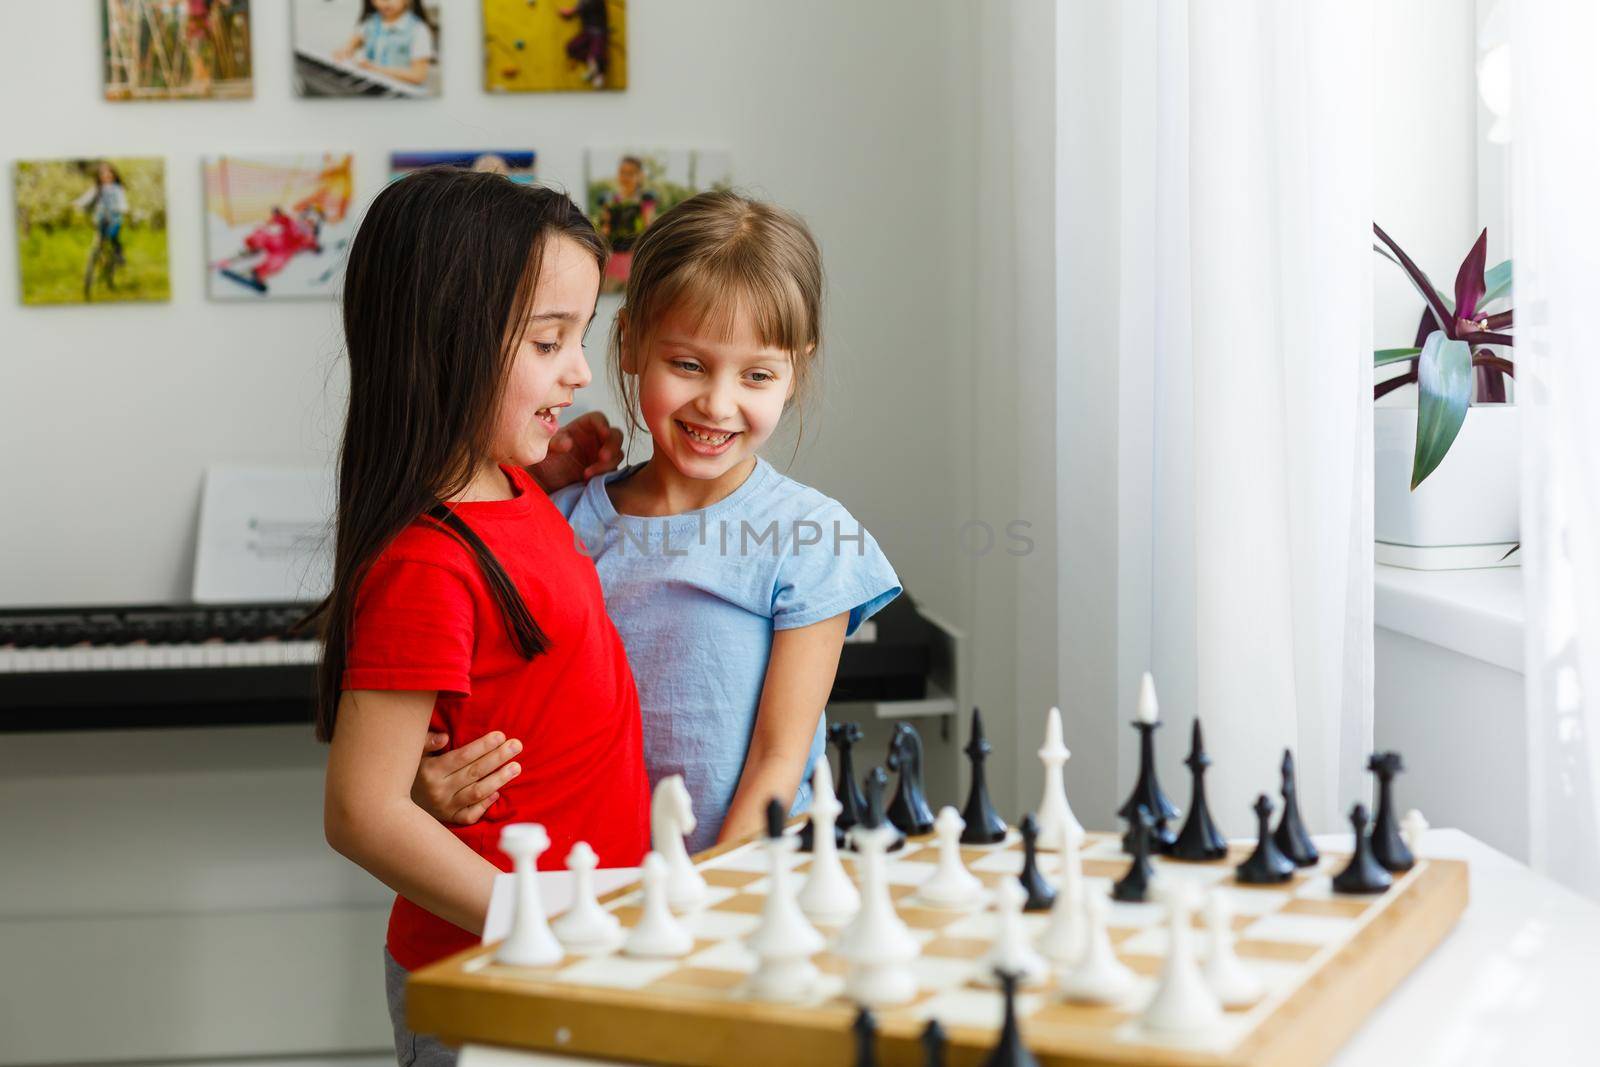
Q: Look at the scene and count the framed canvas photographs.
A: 7